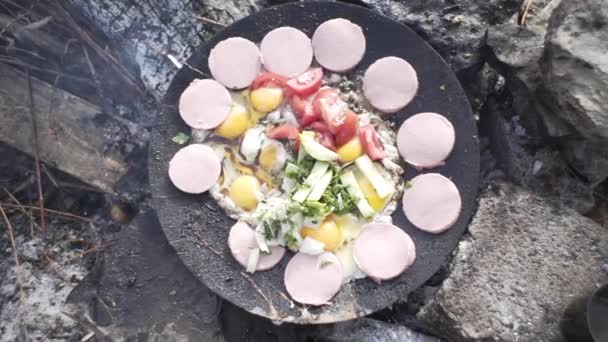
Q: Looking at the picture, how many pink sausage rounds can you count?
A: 11